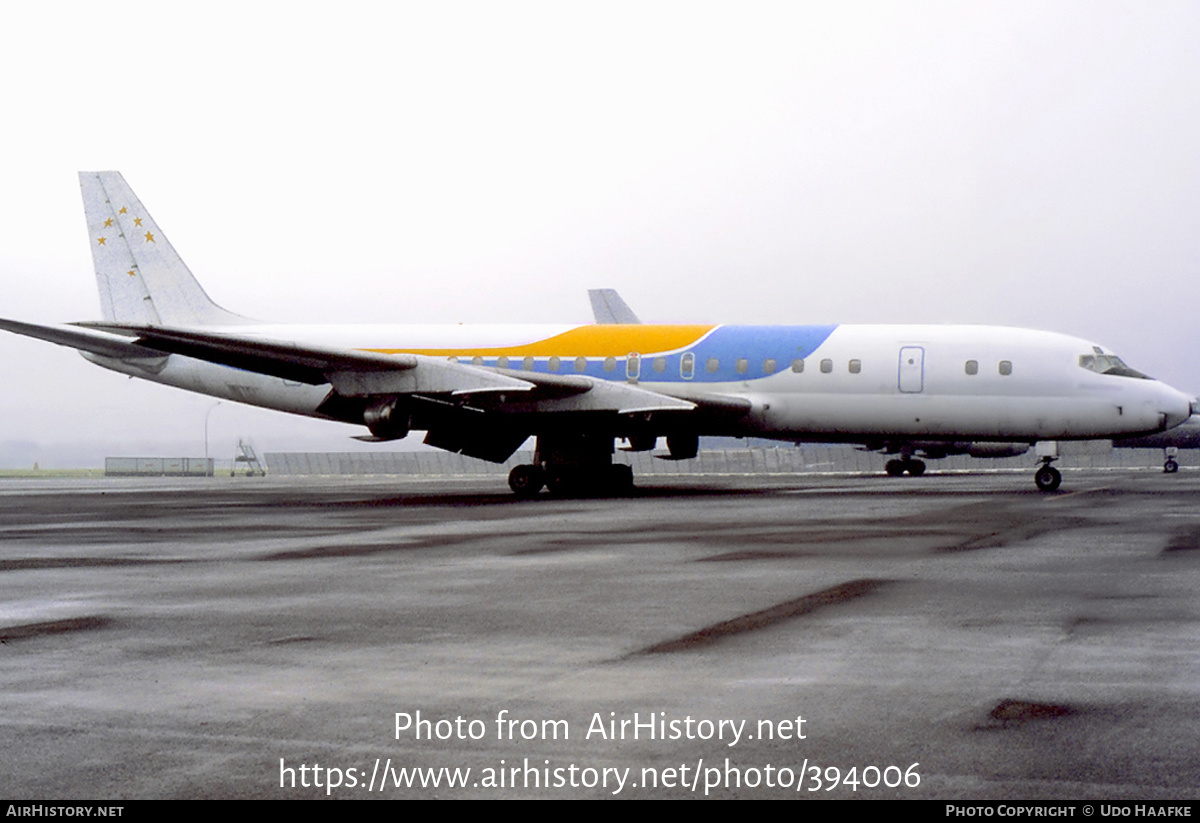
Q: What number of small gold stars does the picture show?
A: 6